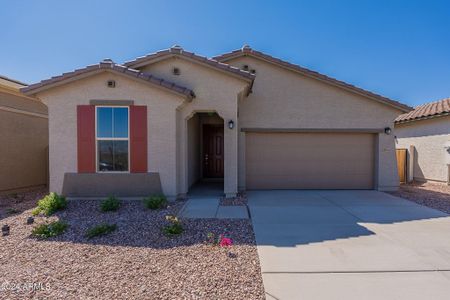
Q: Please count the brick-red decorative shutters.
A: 2